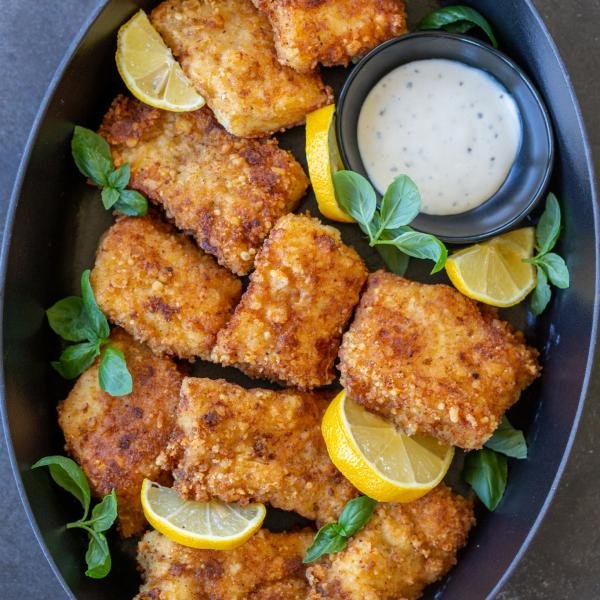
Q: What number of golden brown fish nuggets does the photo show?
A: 10